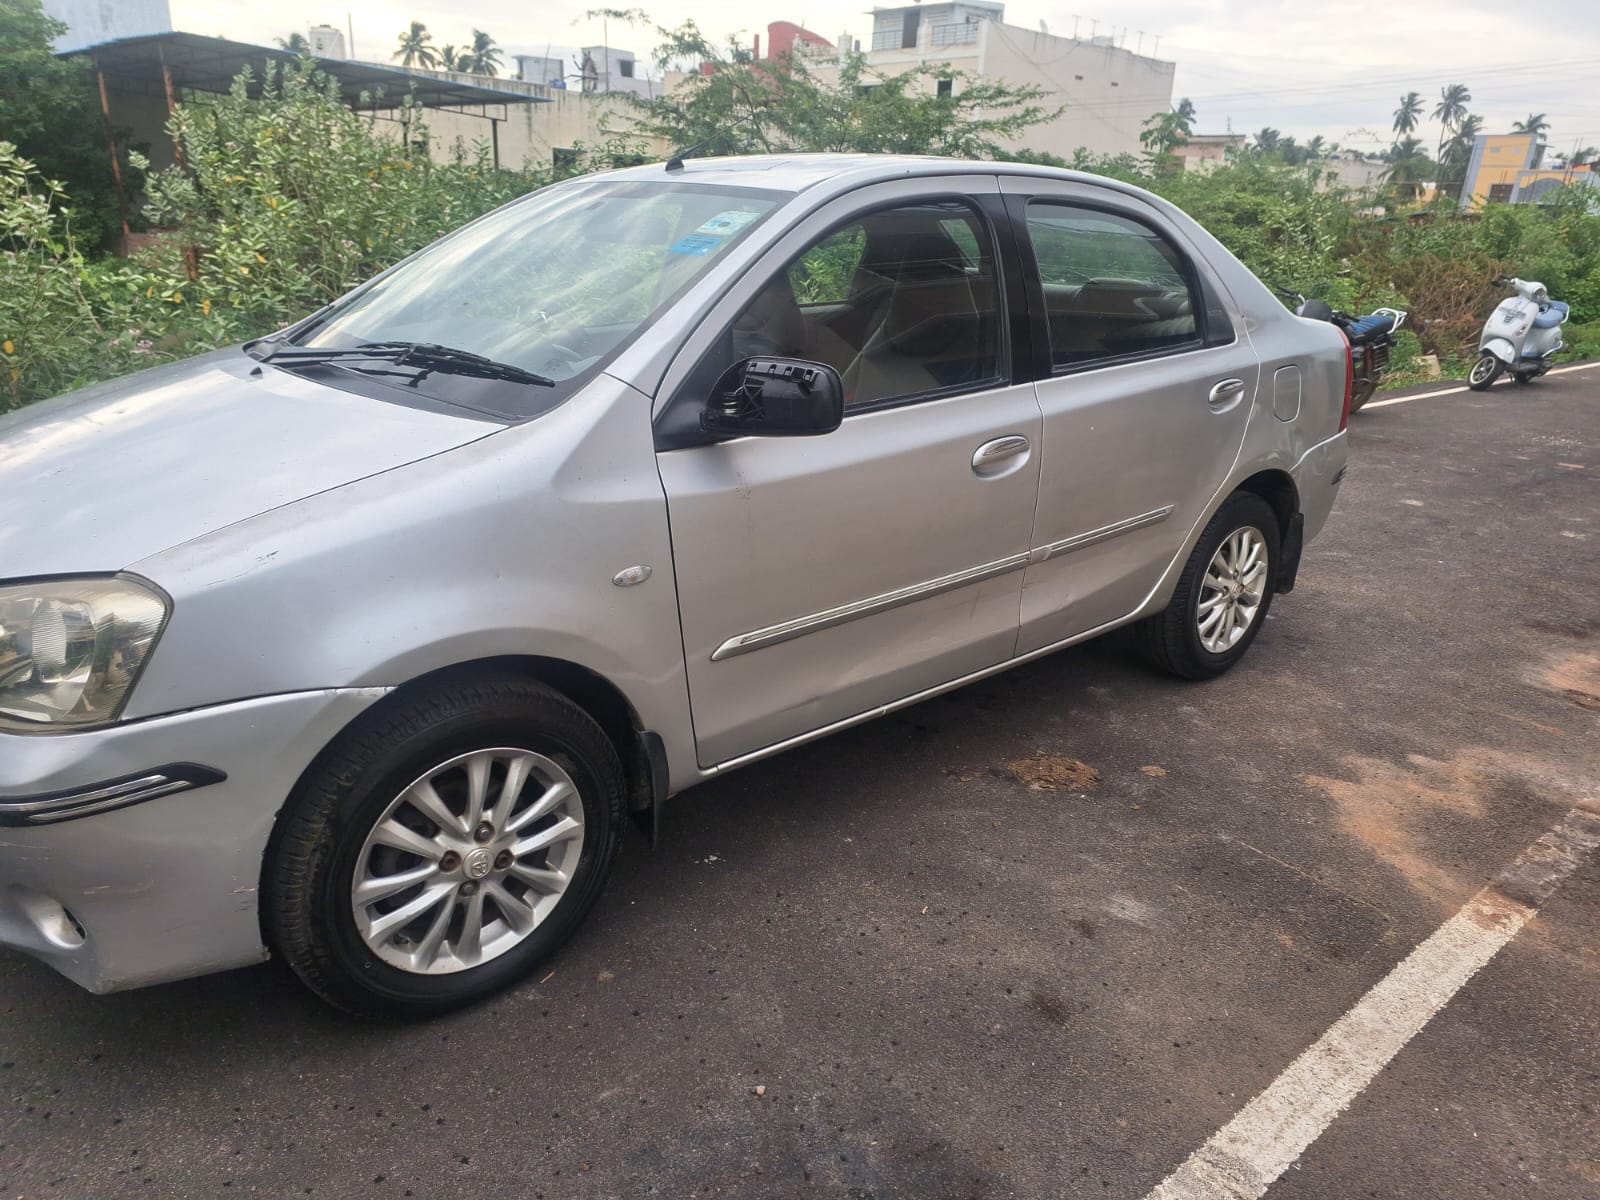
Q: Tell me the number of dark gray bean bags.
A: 0